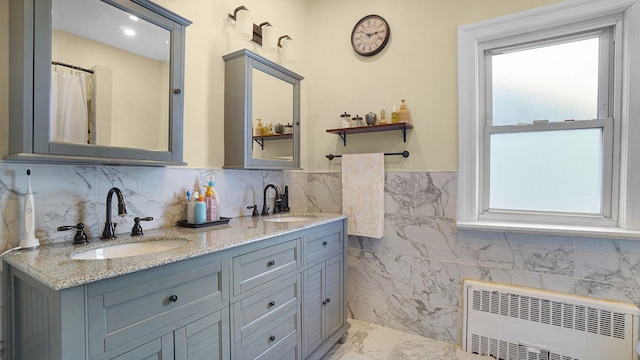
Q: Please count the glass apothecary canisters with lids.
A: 2